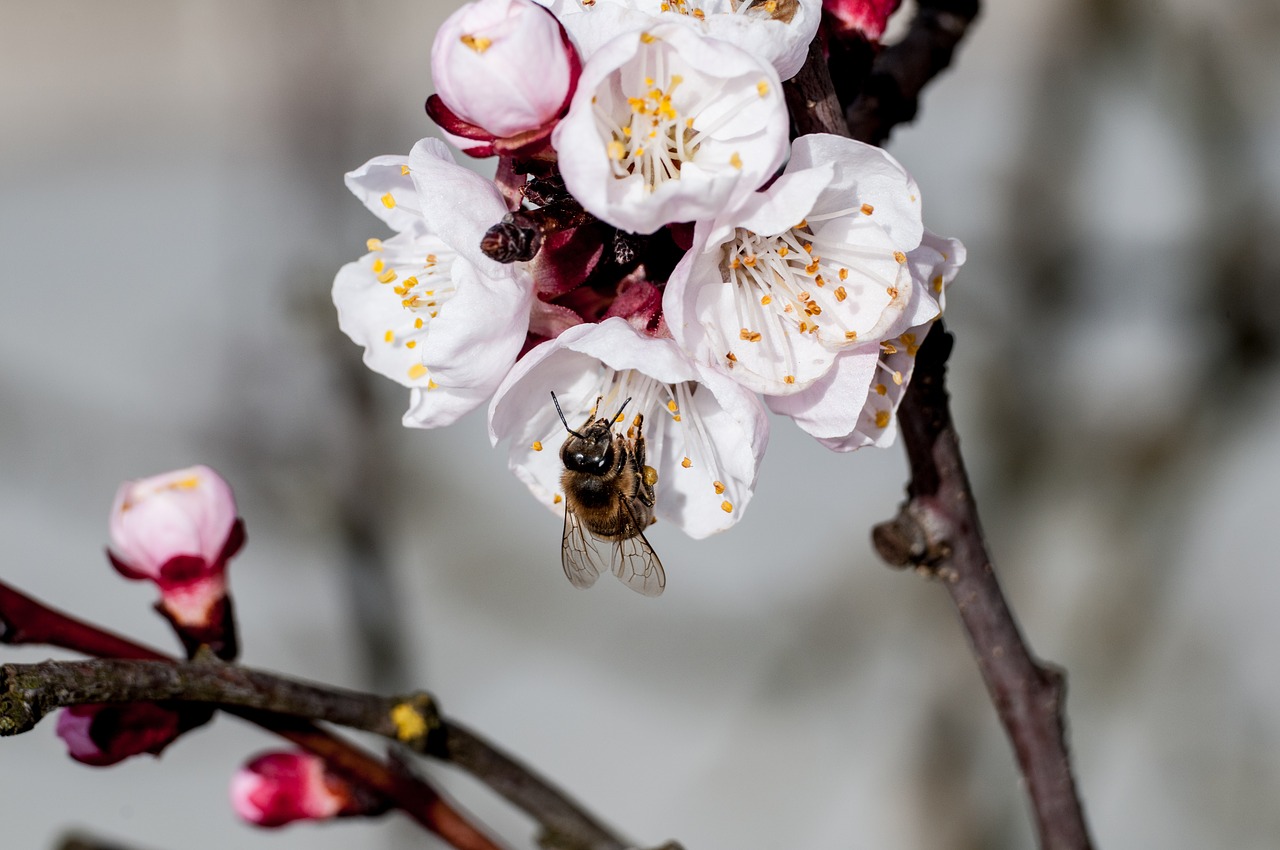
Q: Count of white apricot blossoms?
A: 6